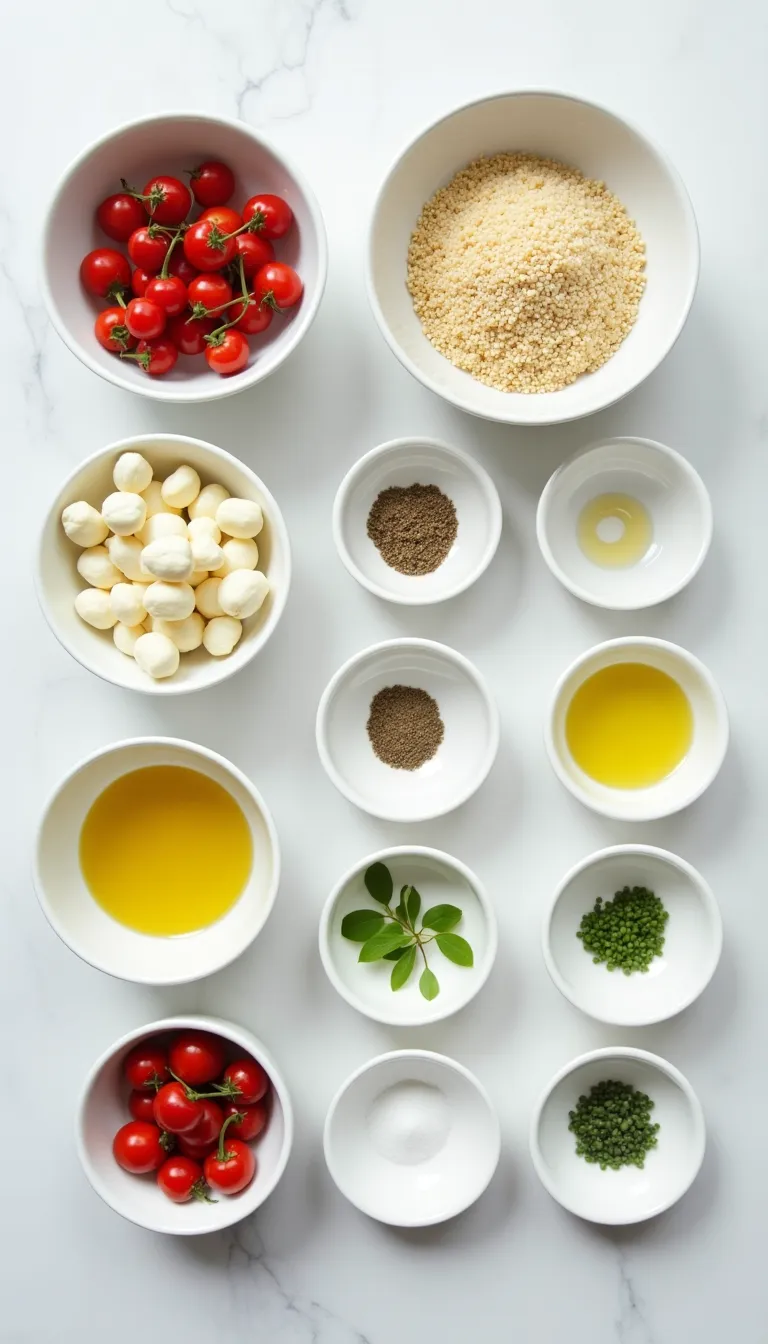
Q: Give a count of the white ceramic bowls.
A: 13